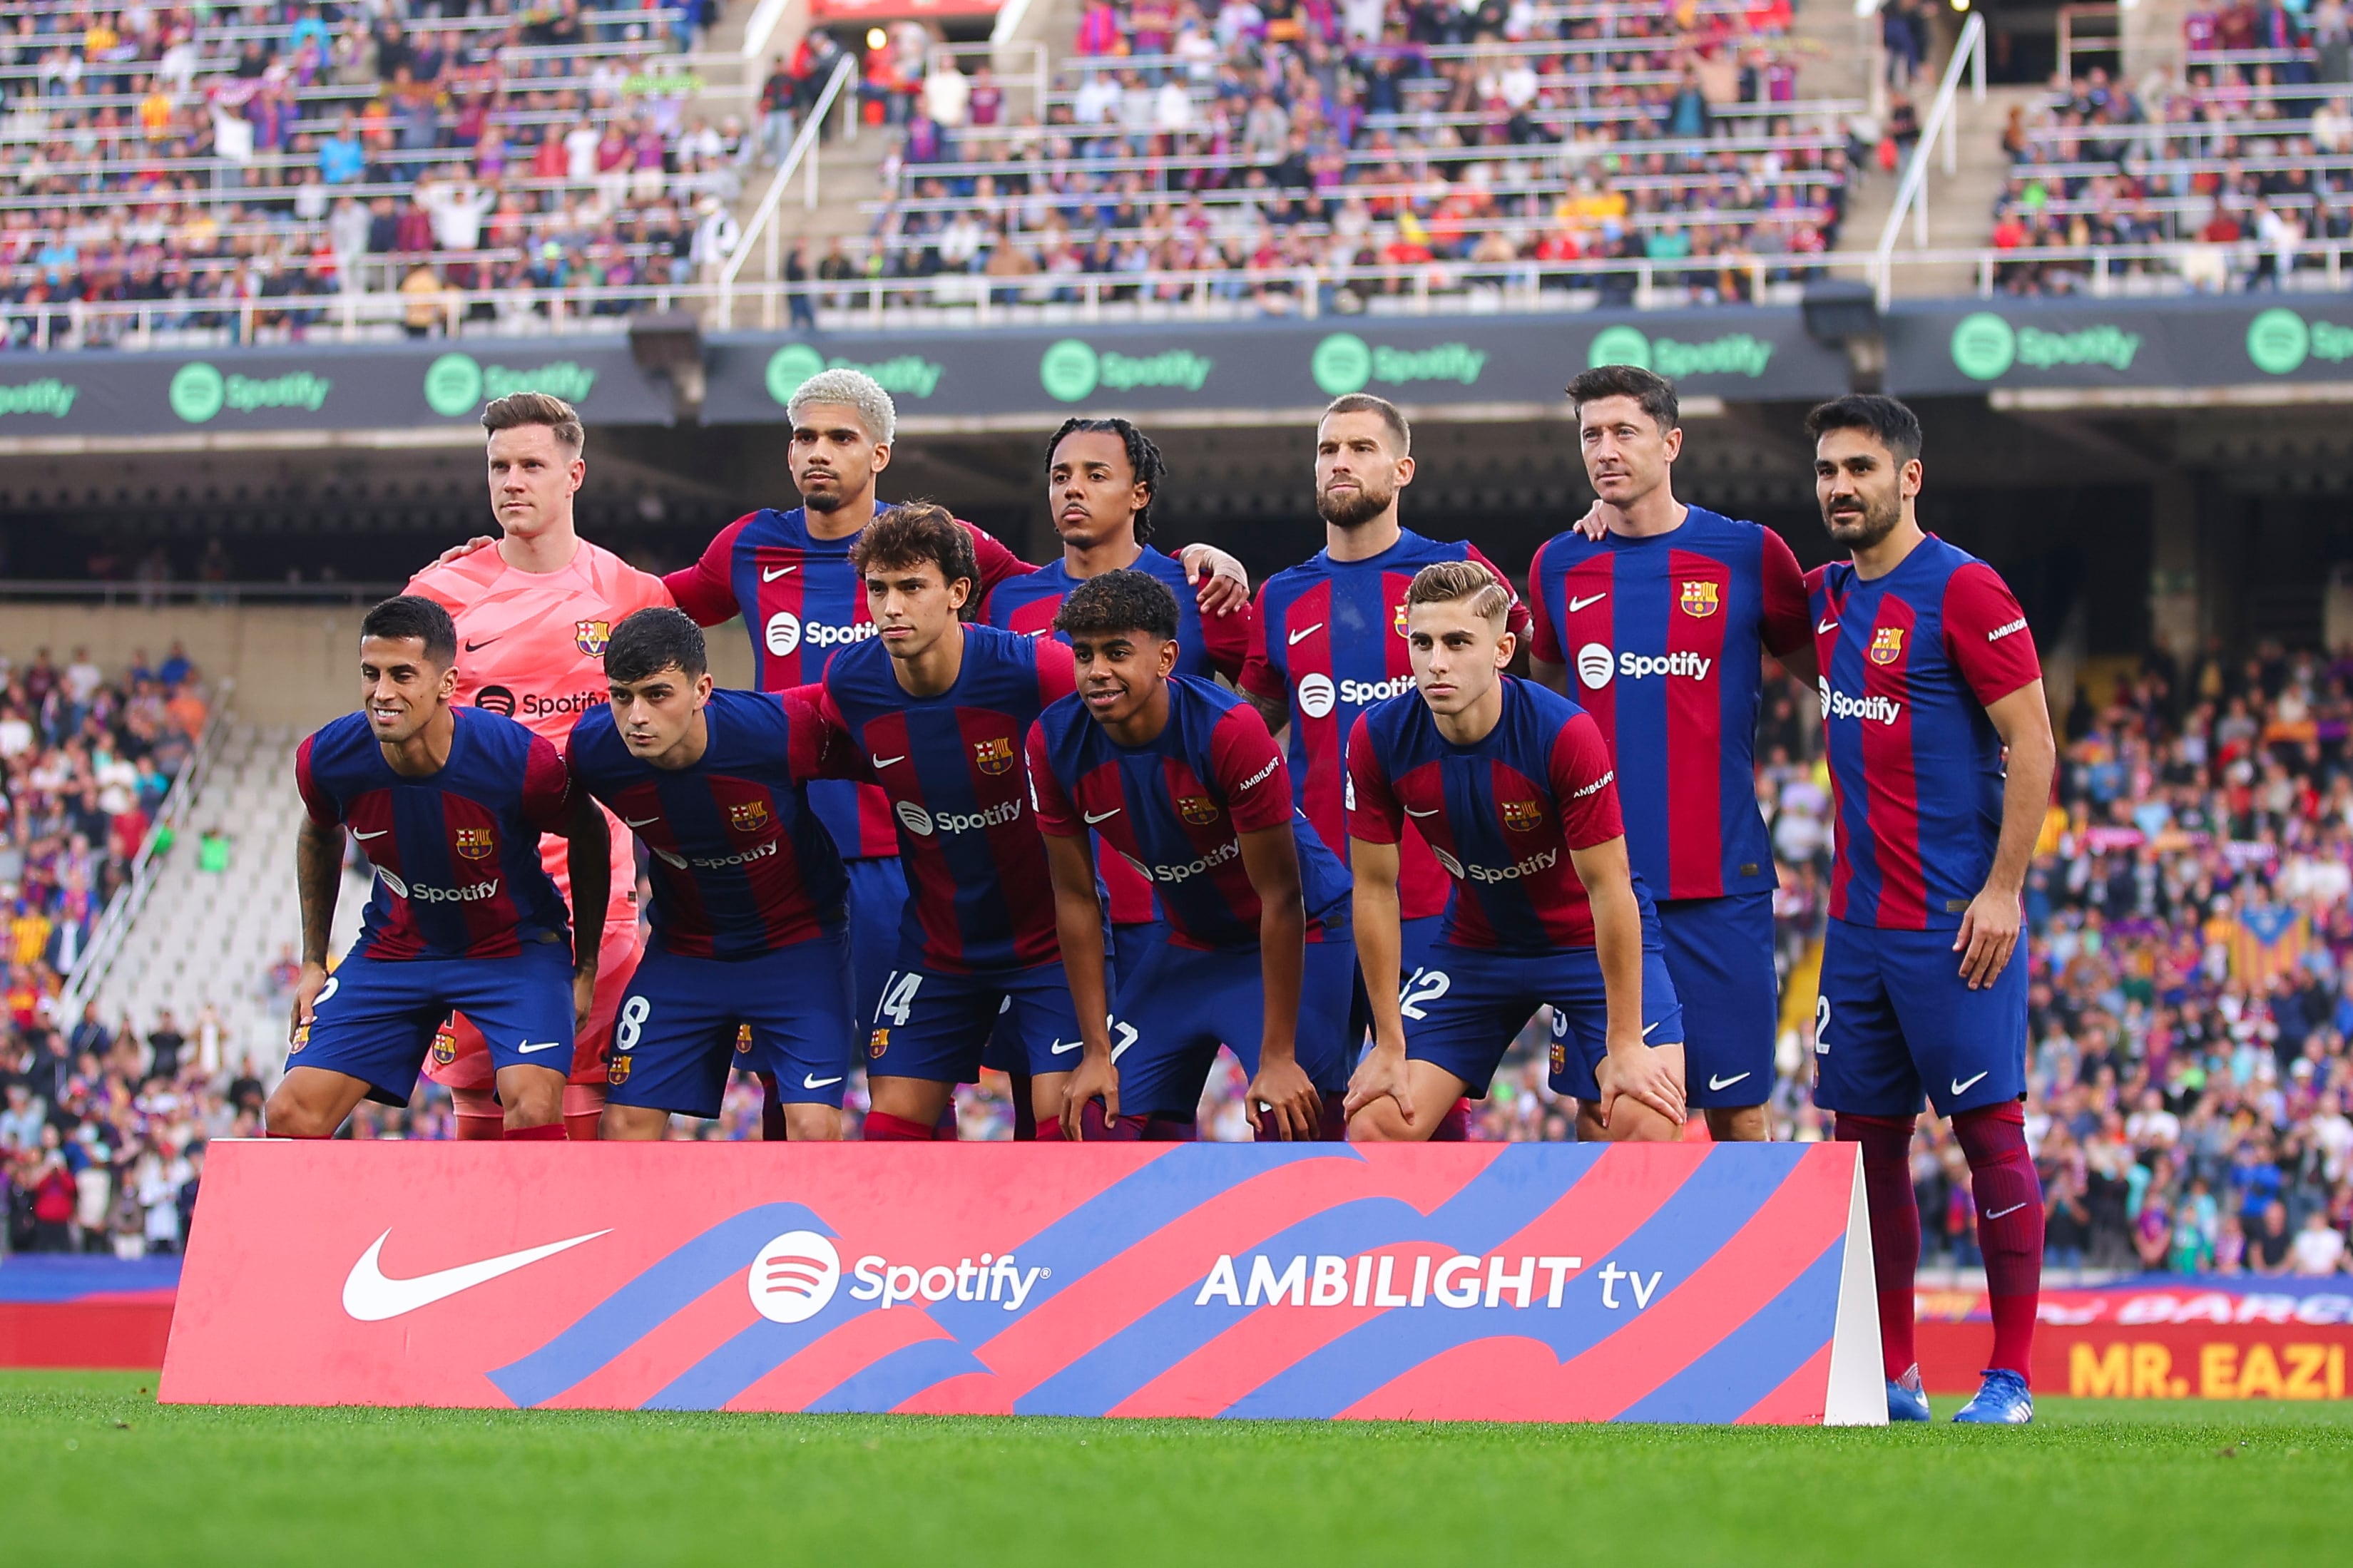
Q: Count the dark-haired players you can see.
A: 7